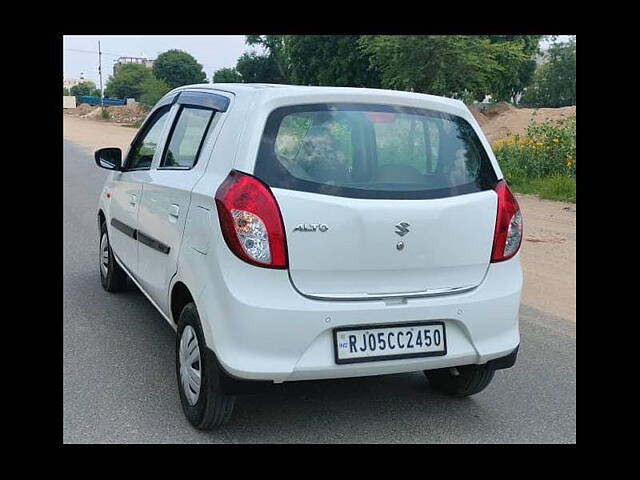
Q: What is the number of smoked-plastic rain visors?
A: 2